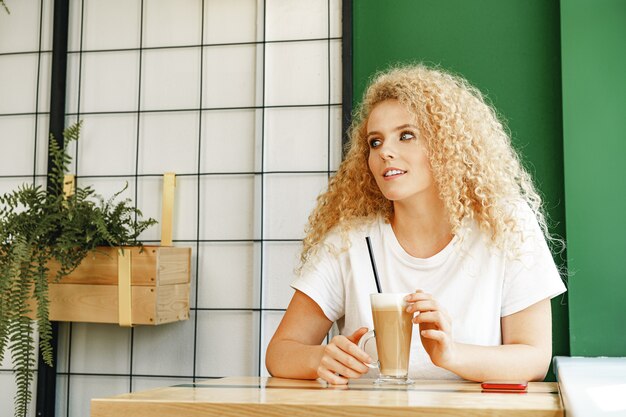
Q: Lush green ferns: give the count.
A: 1